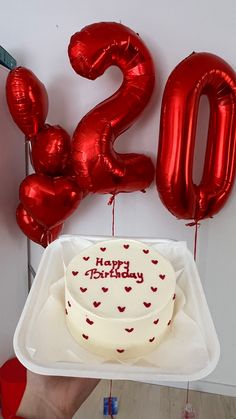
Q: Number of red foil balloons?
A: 6